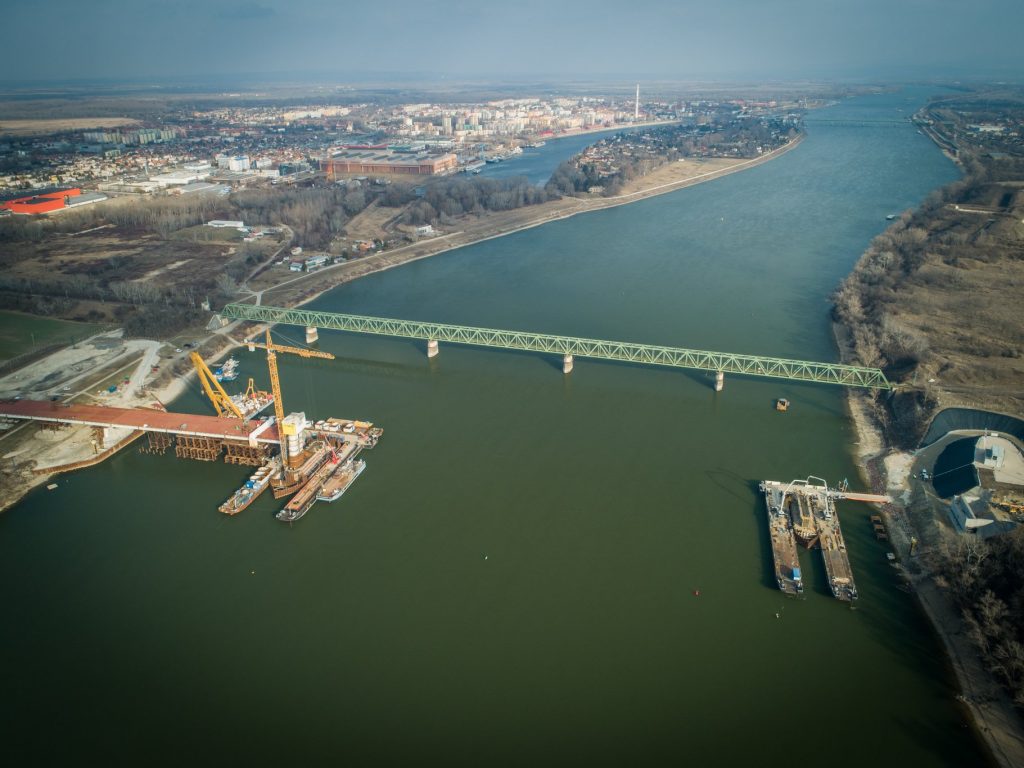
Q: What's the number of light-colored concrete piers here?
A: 4